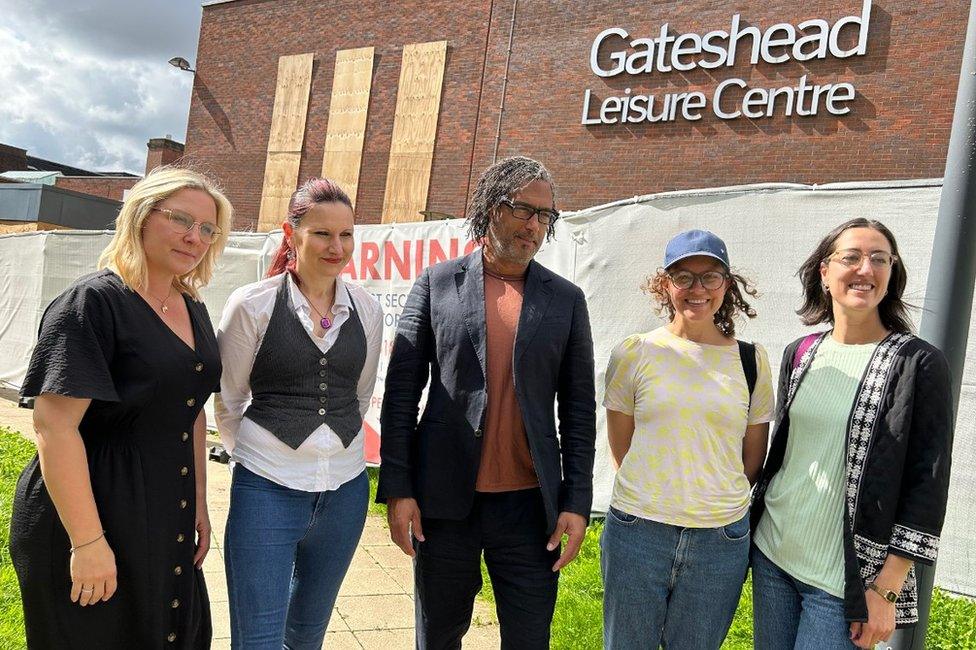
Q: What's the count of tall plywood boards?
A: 3